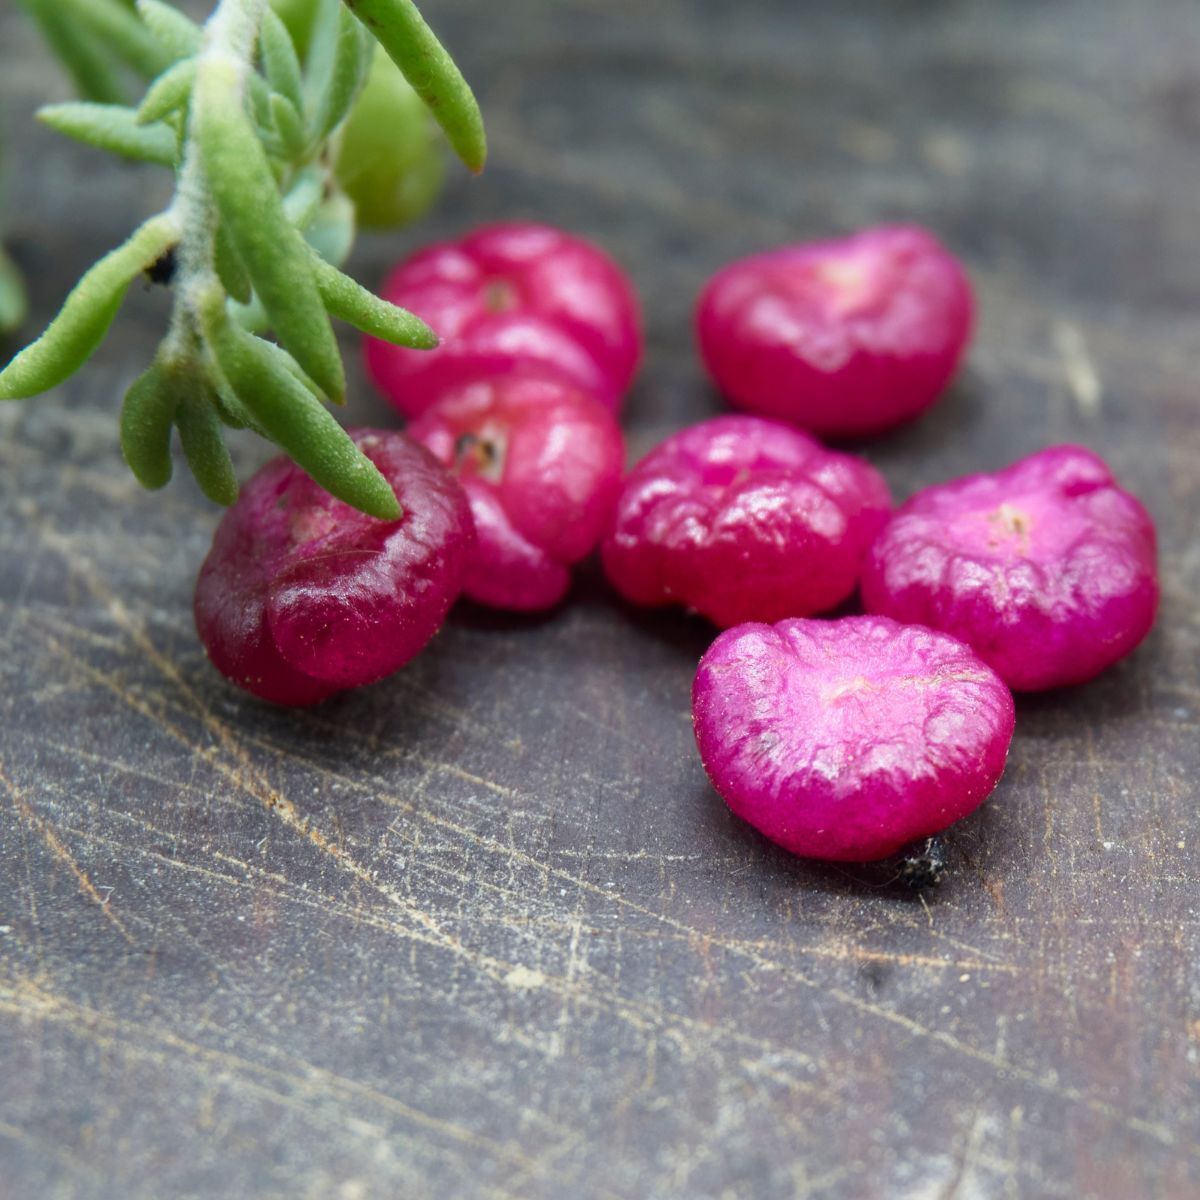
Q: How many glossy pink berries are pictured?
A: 7